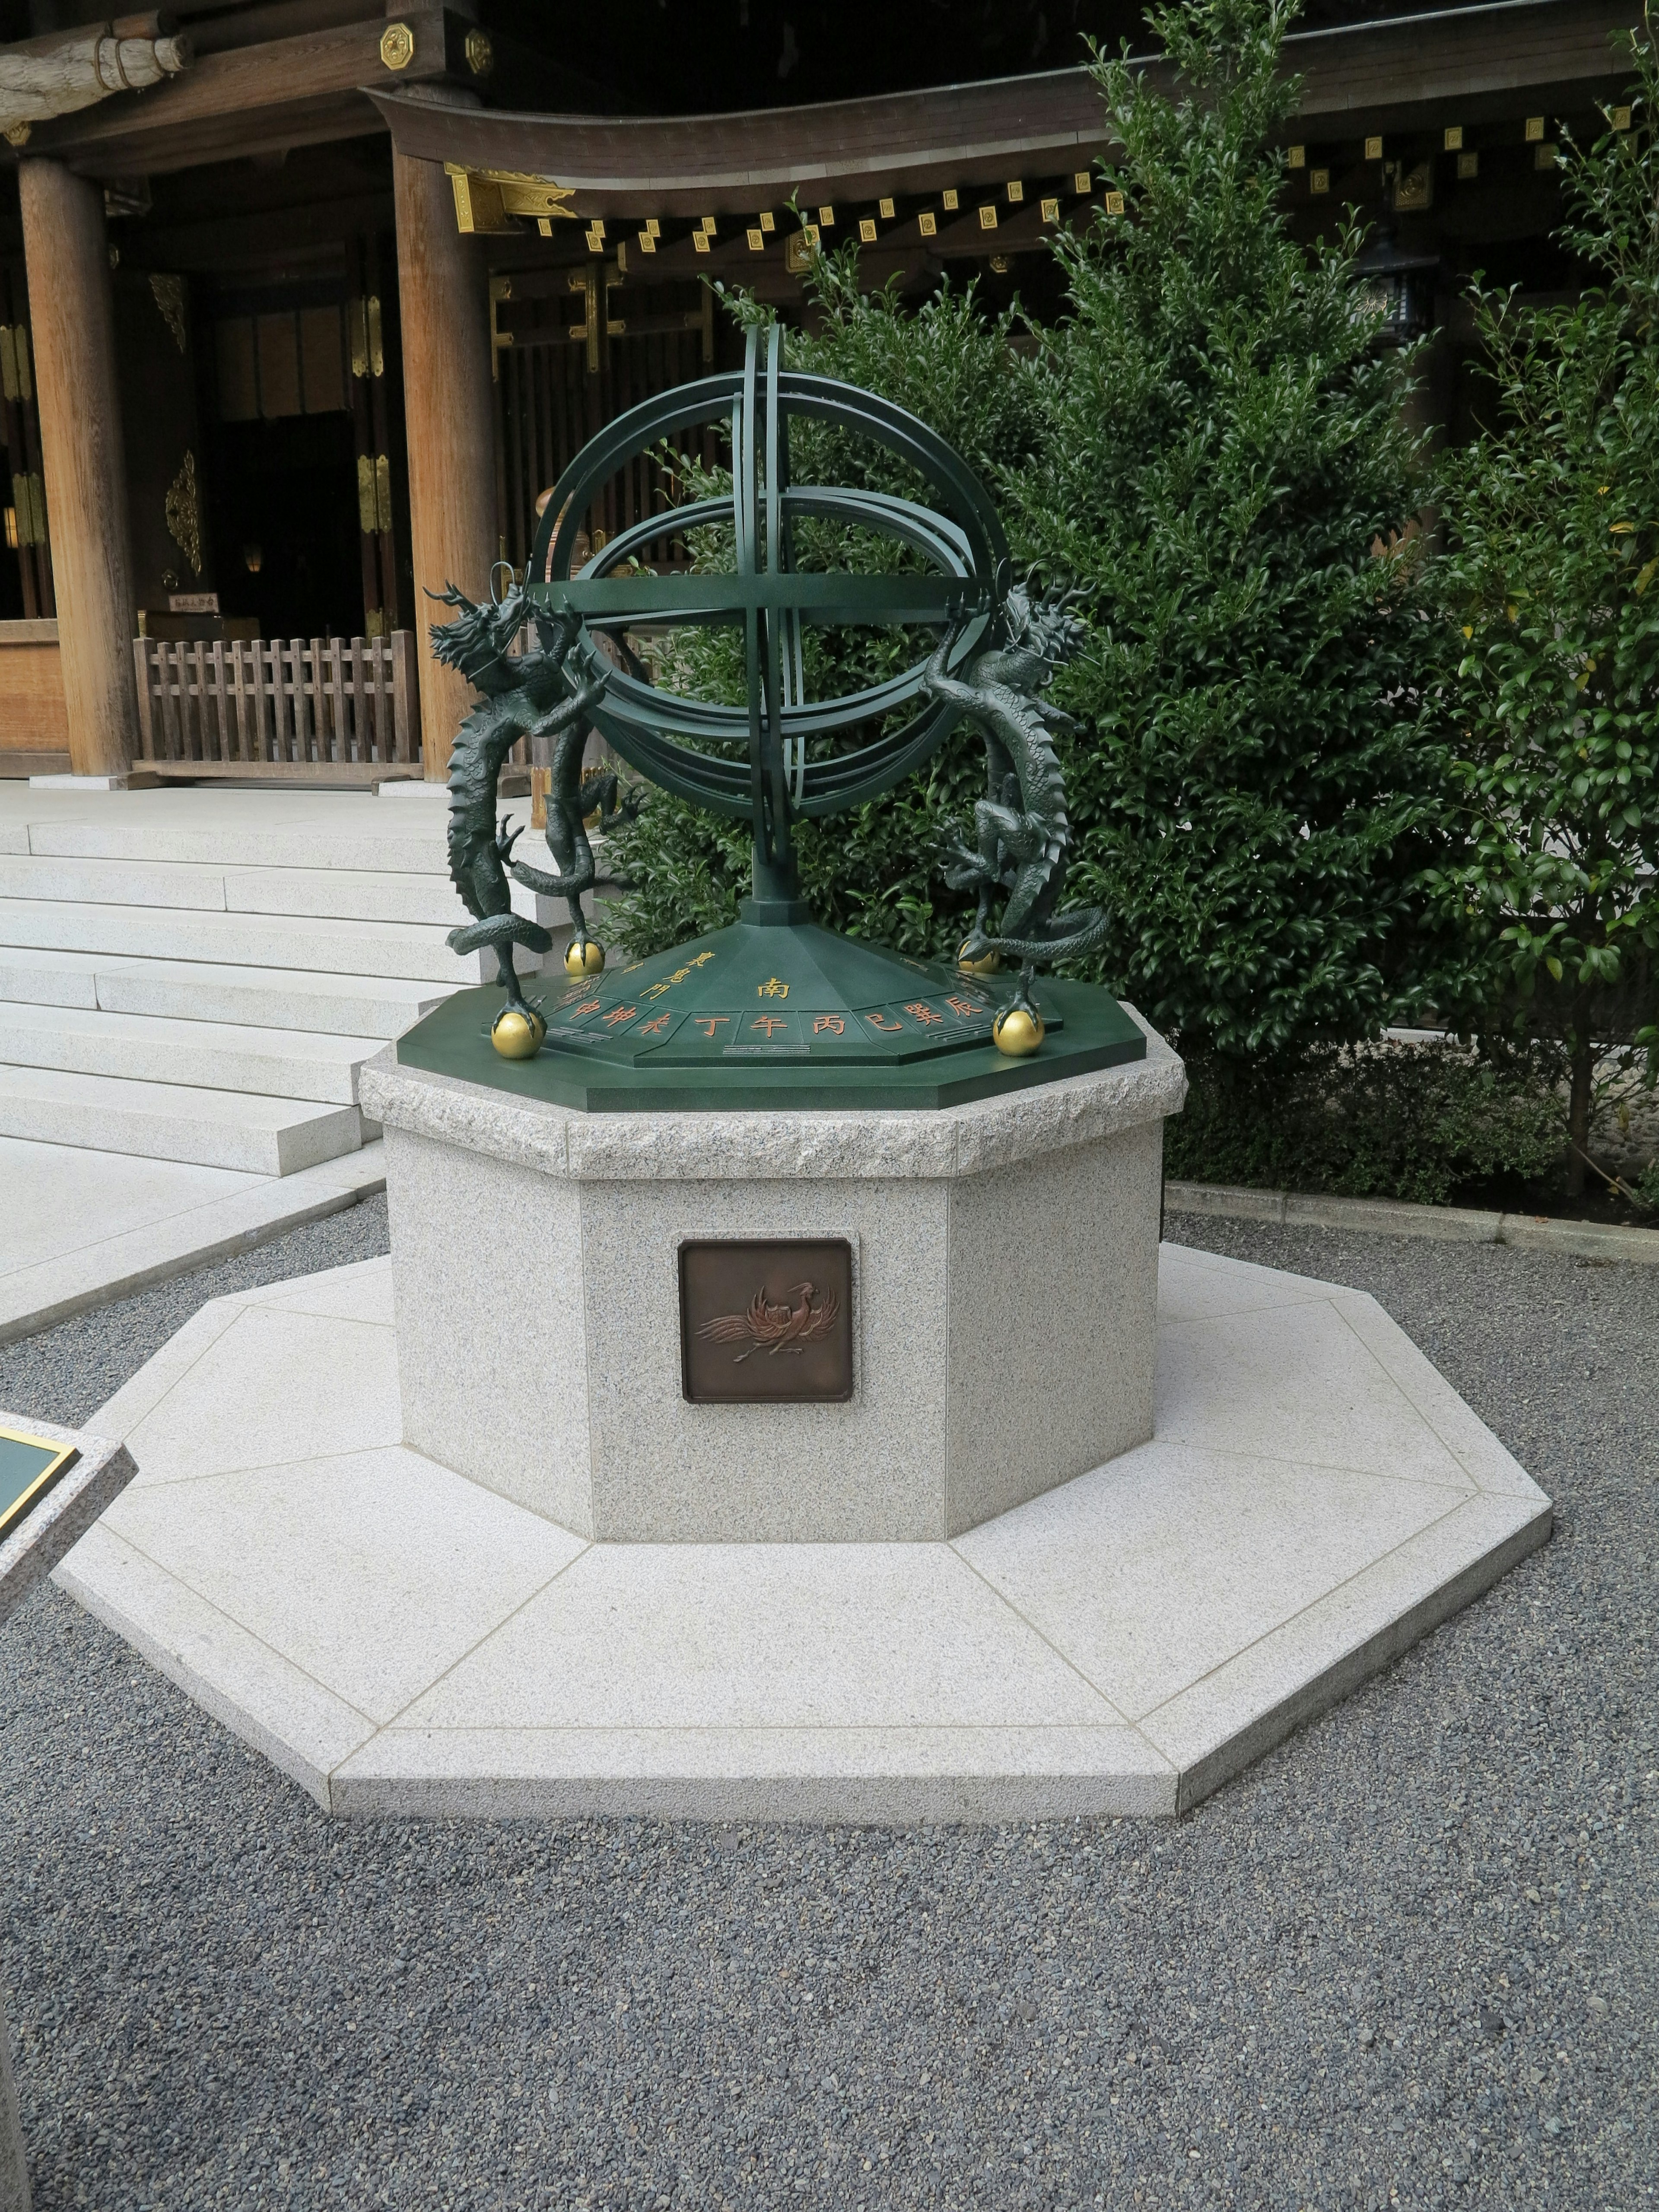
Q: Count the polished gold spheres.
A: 4